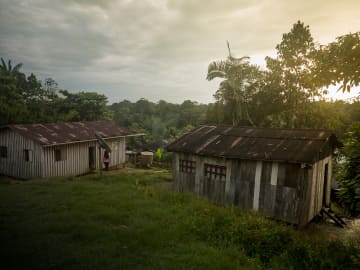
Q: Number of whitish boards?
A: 2